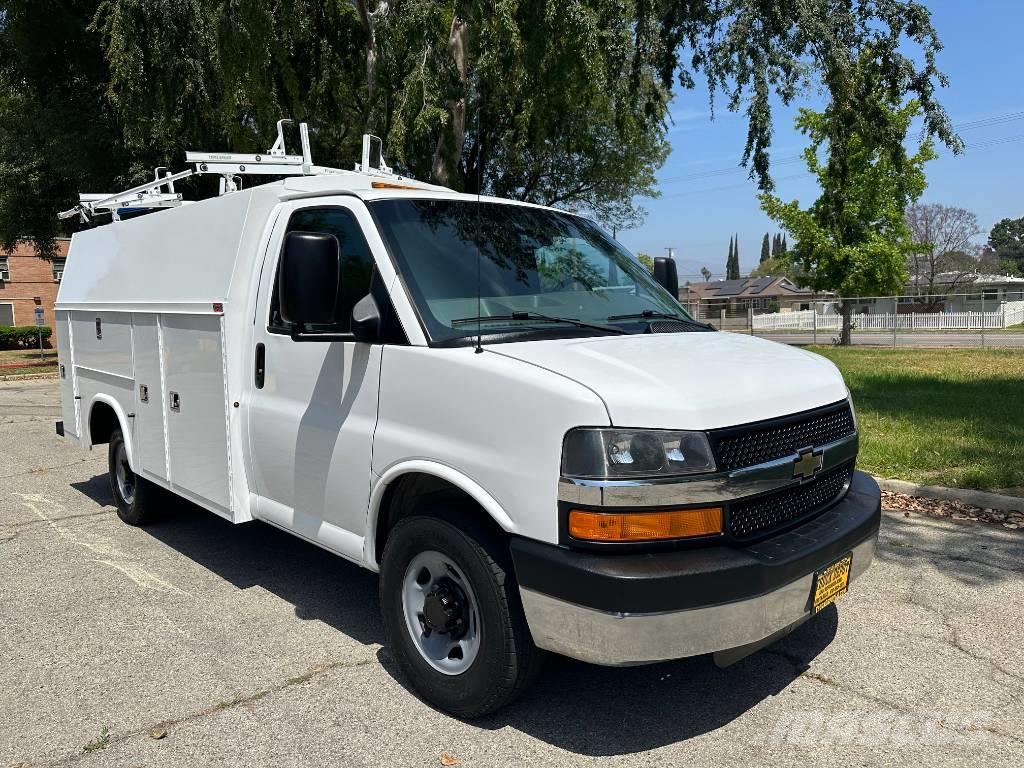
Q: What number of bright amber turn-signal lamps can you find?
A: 1